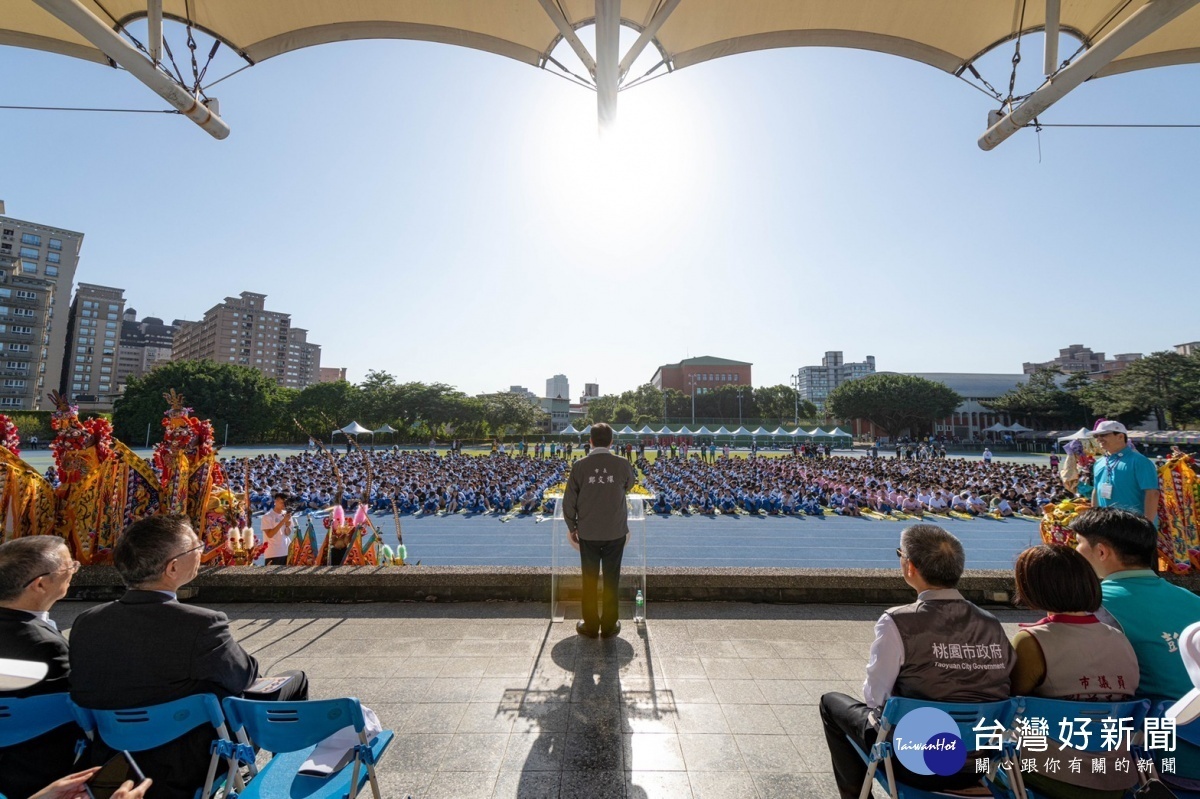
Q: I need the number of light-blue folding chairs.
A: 6